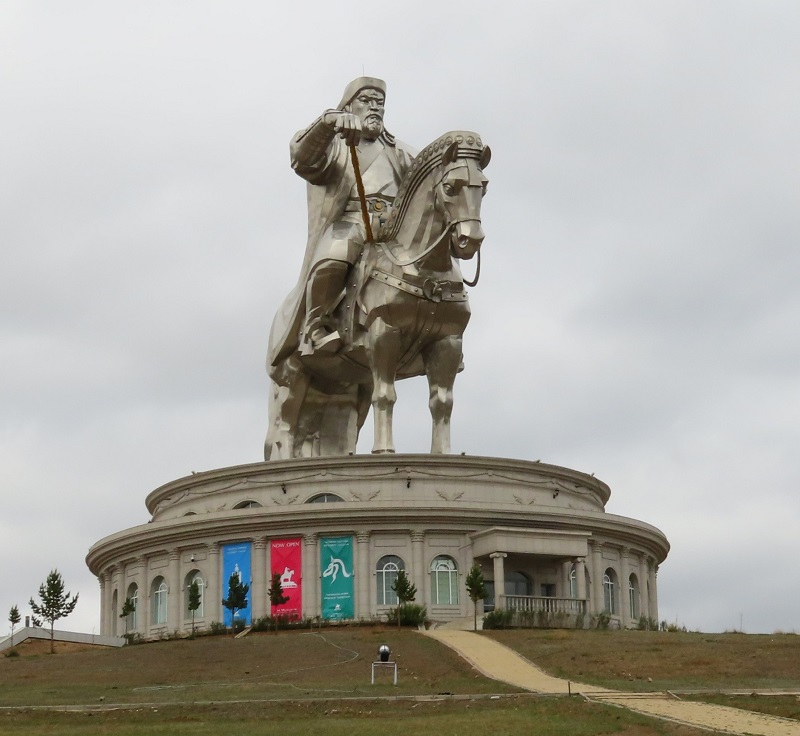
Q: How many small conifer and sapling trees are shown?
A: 8